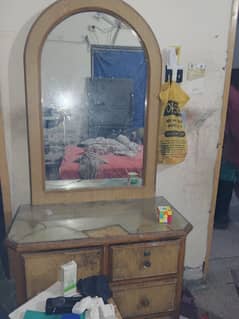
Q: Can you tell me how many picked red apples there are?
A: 0